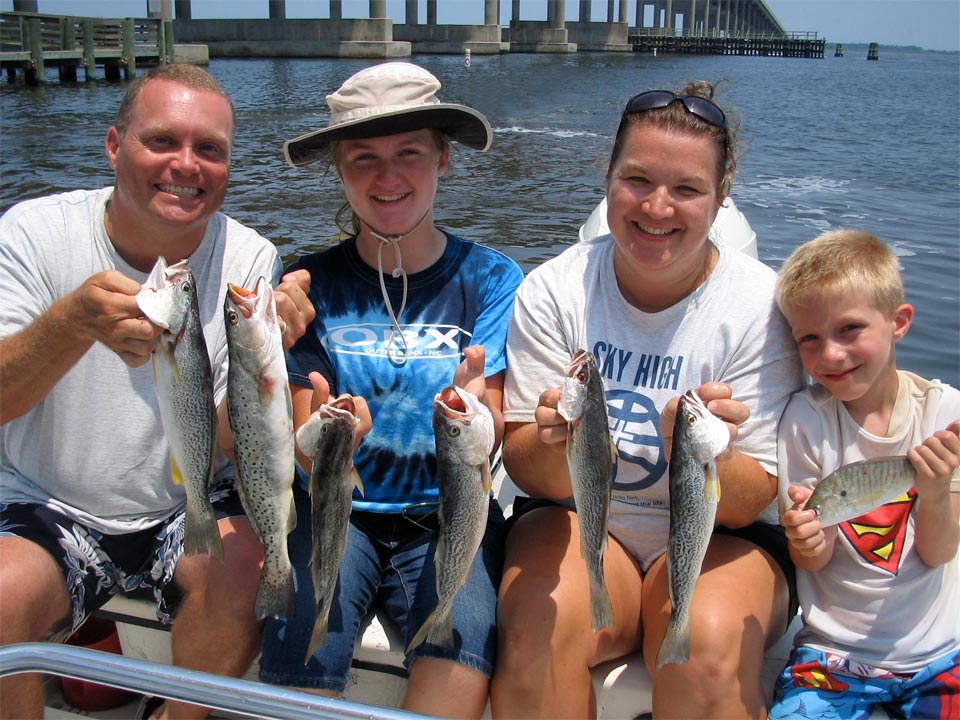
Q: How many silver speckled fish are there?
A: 6